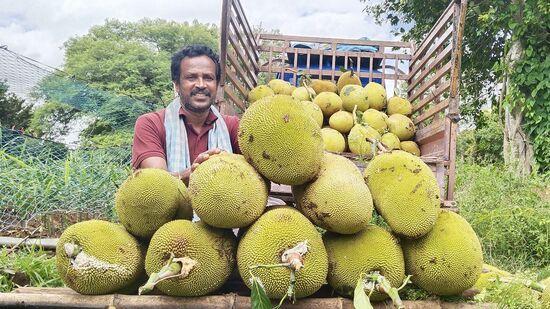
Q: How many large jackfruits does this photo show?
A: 10